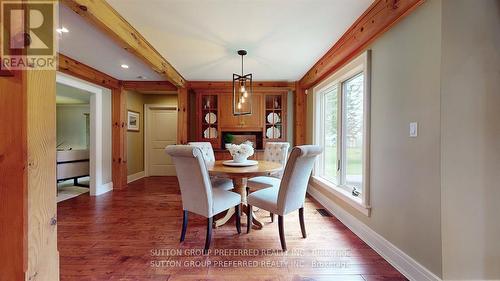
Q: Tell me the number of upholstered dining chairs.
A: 4